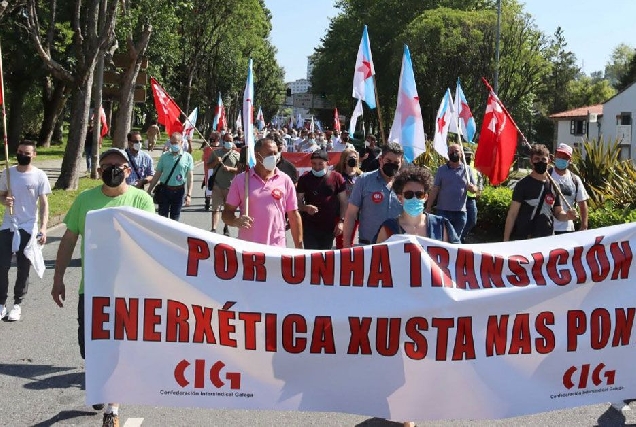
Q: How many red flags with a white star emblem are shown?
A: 2